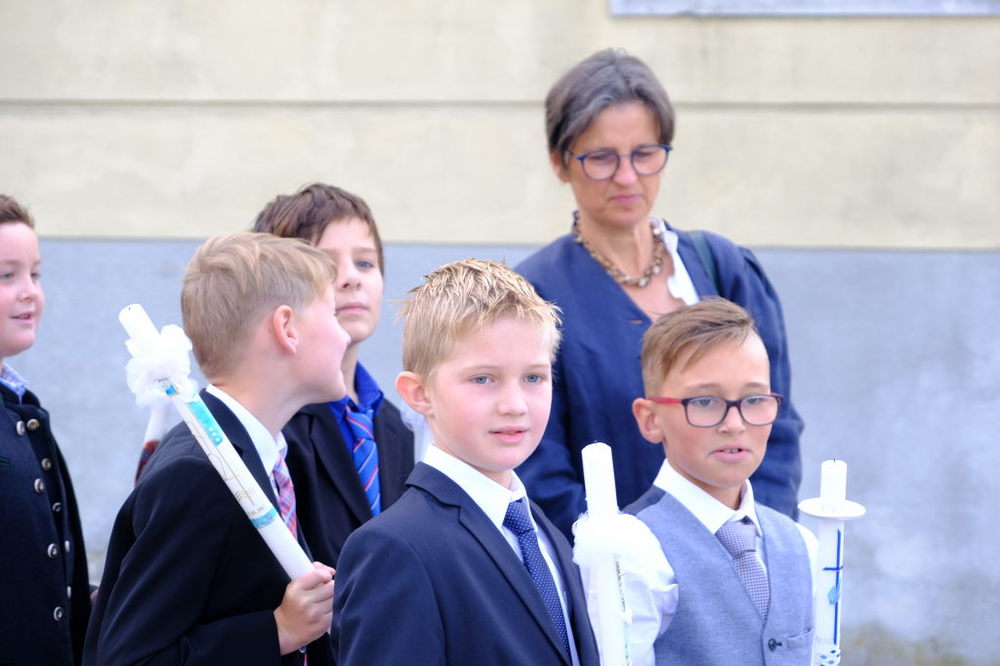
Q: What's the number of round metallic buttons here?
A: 9